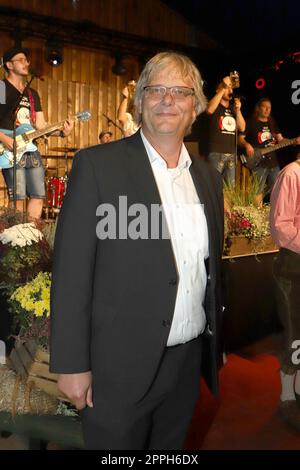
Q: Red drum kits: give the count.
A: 1